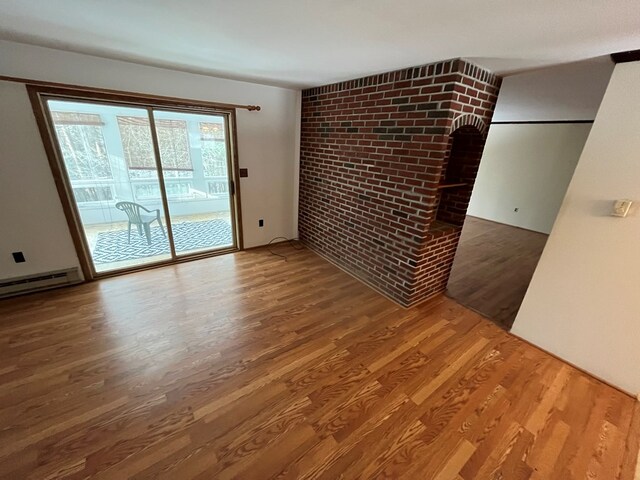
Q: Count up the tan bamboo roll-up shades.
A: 3